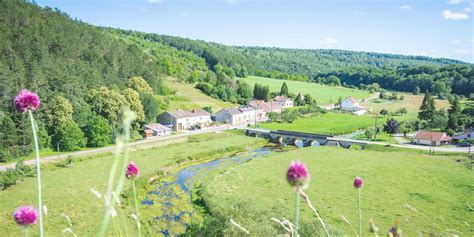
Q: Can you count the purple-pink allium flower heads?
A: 5